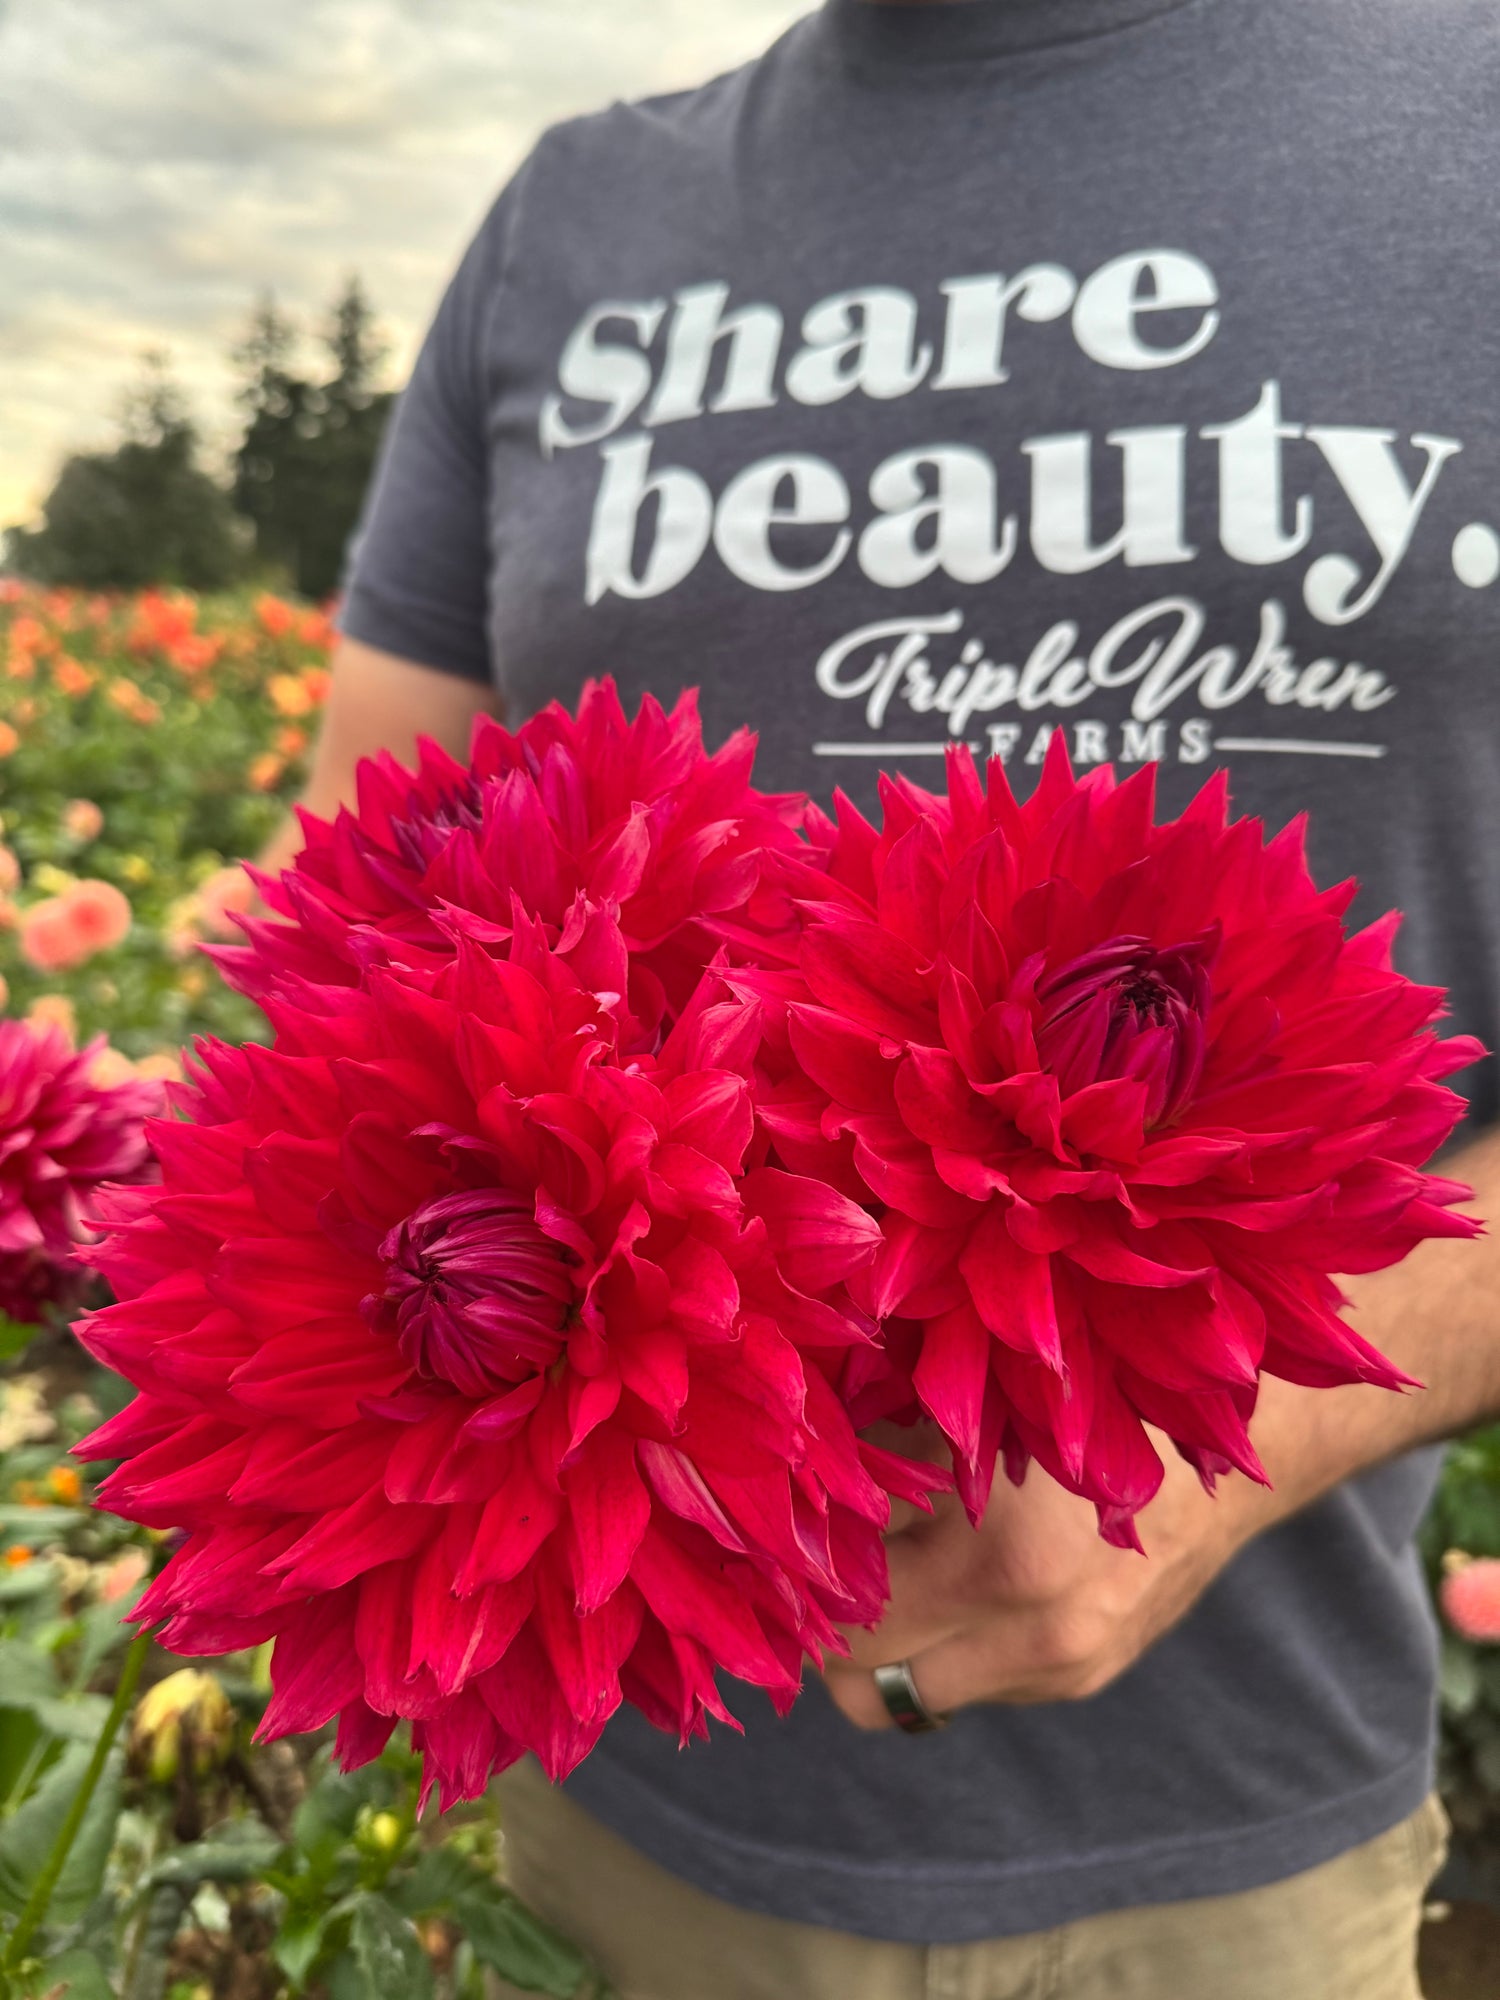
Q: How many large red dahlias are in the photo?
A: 3